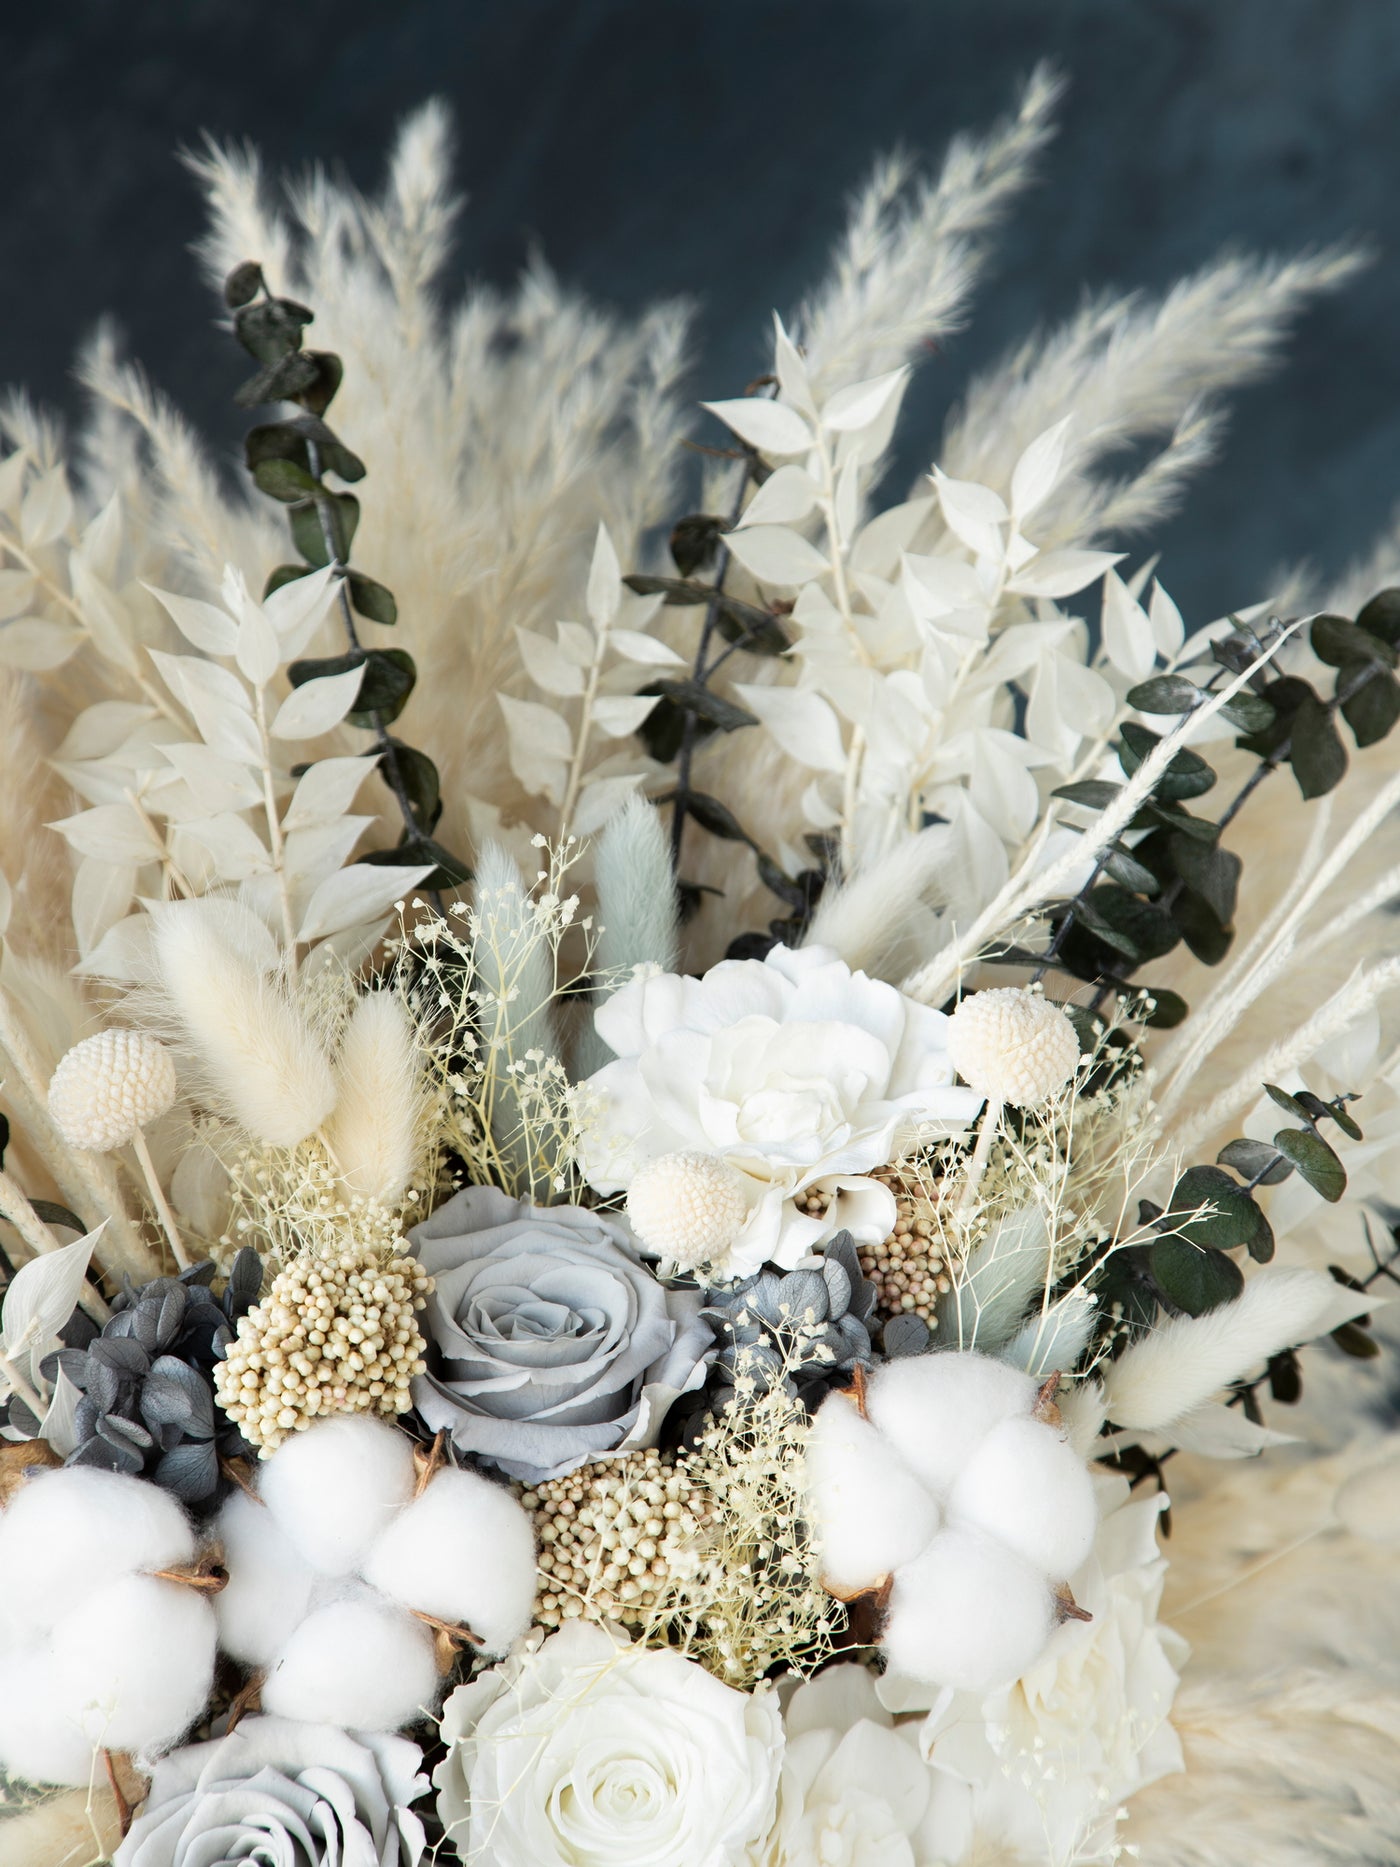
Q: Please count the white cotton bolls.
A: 3